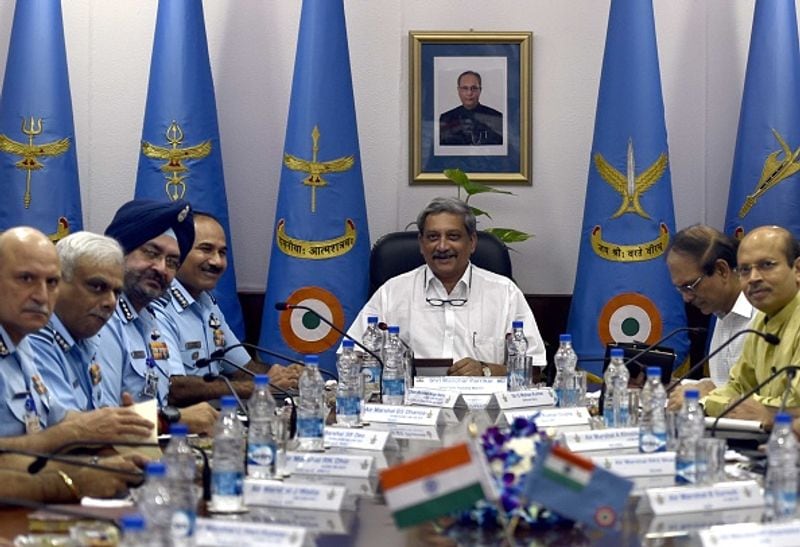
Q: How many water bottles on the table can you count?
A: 15